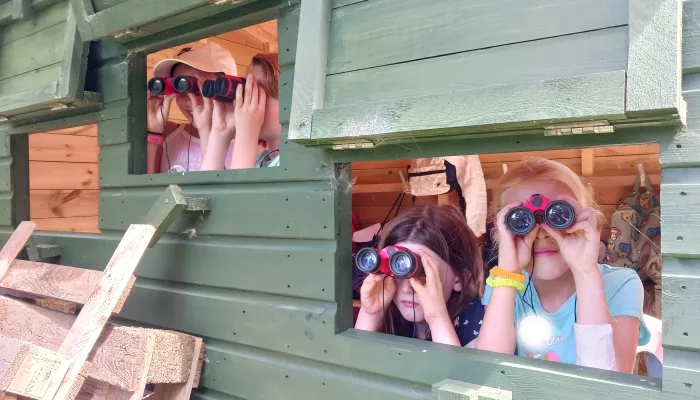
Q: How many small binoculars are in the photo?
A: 4